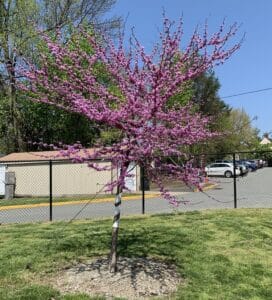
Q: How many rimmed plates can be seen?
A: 0